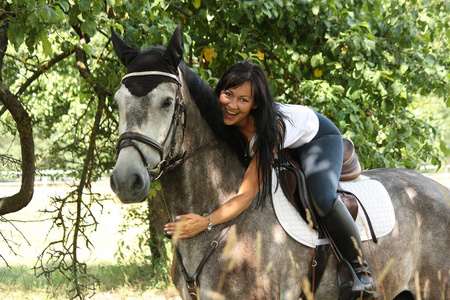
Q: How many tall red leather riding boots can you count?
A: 0